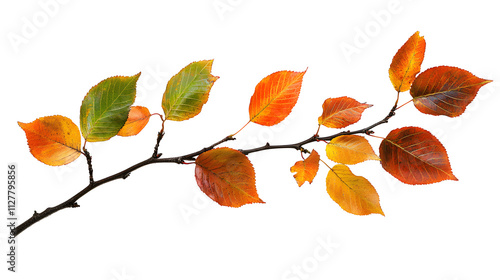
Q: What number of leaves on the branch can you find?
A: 13